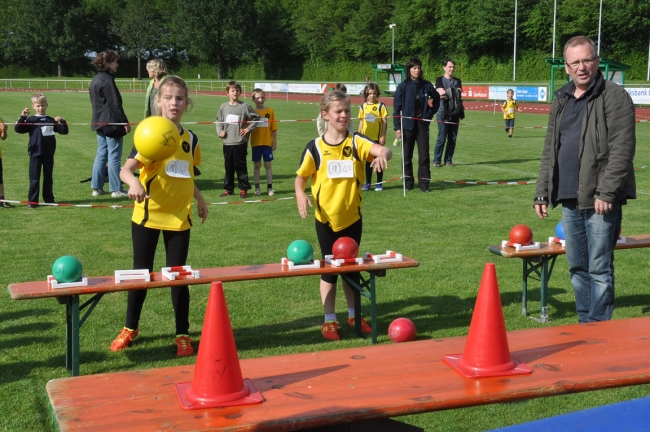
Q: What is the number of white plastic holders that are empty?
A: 3